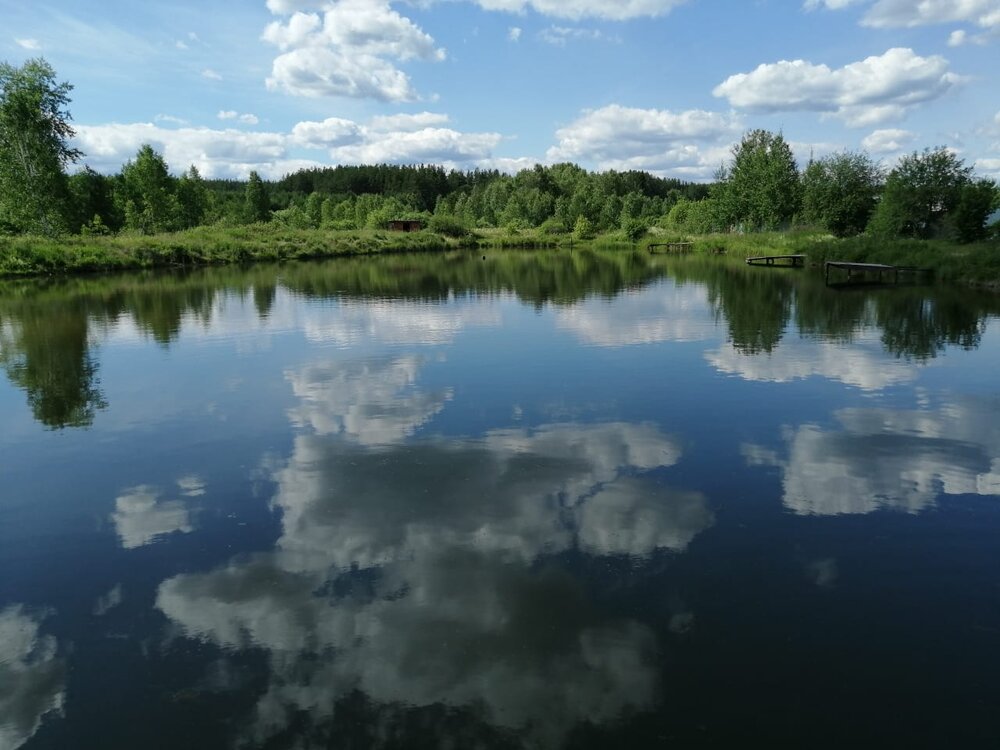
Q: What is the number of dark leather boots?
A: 0